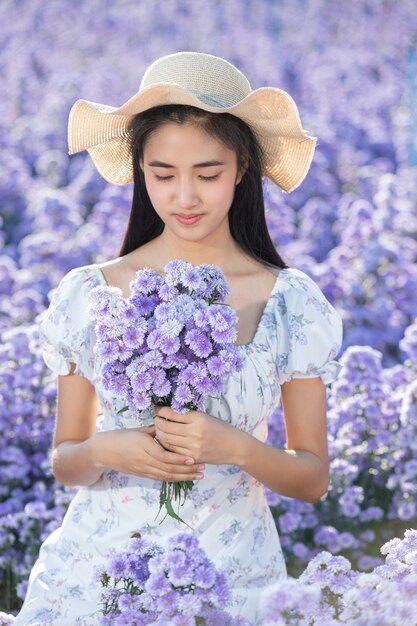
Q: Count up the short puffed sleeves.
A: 2